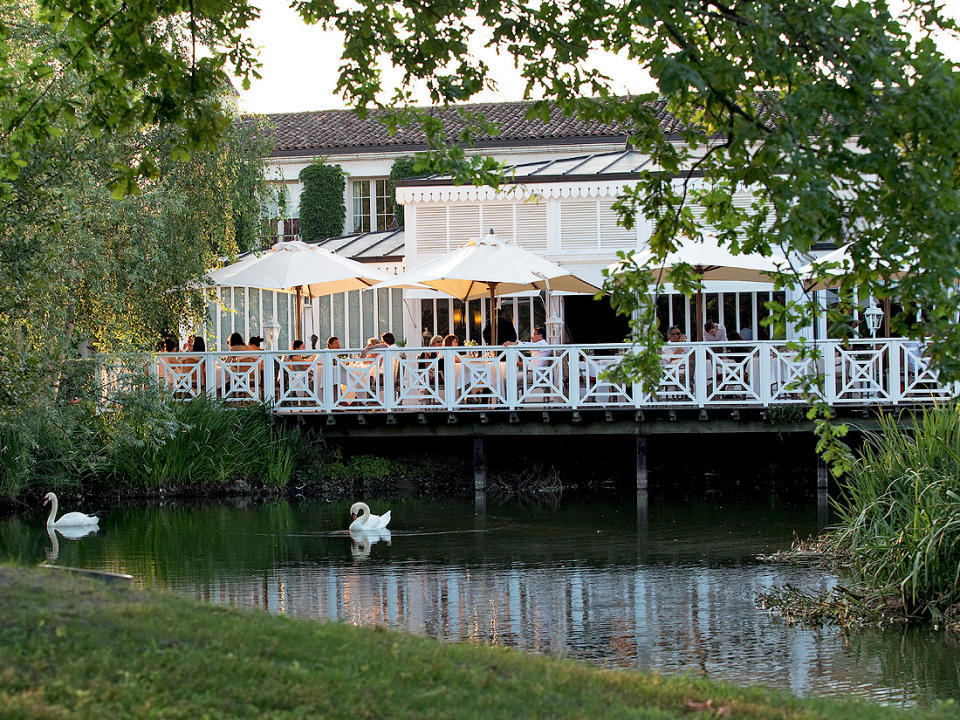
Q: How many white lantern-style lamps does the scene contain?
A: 3